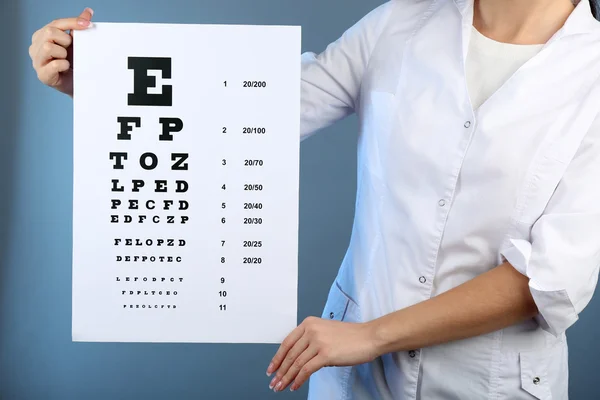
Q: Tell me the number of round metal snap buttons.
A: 6